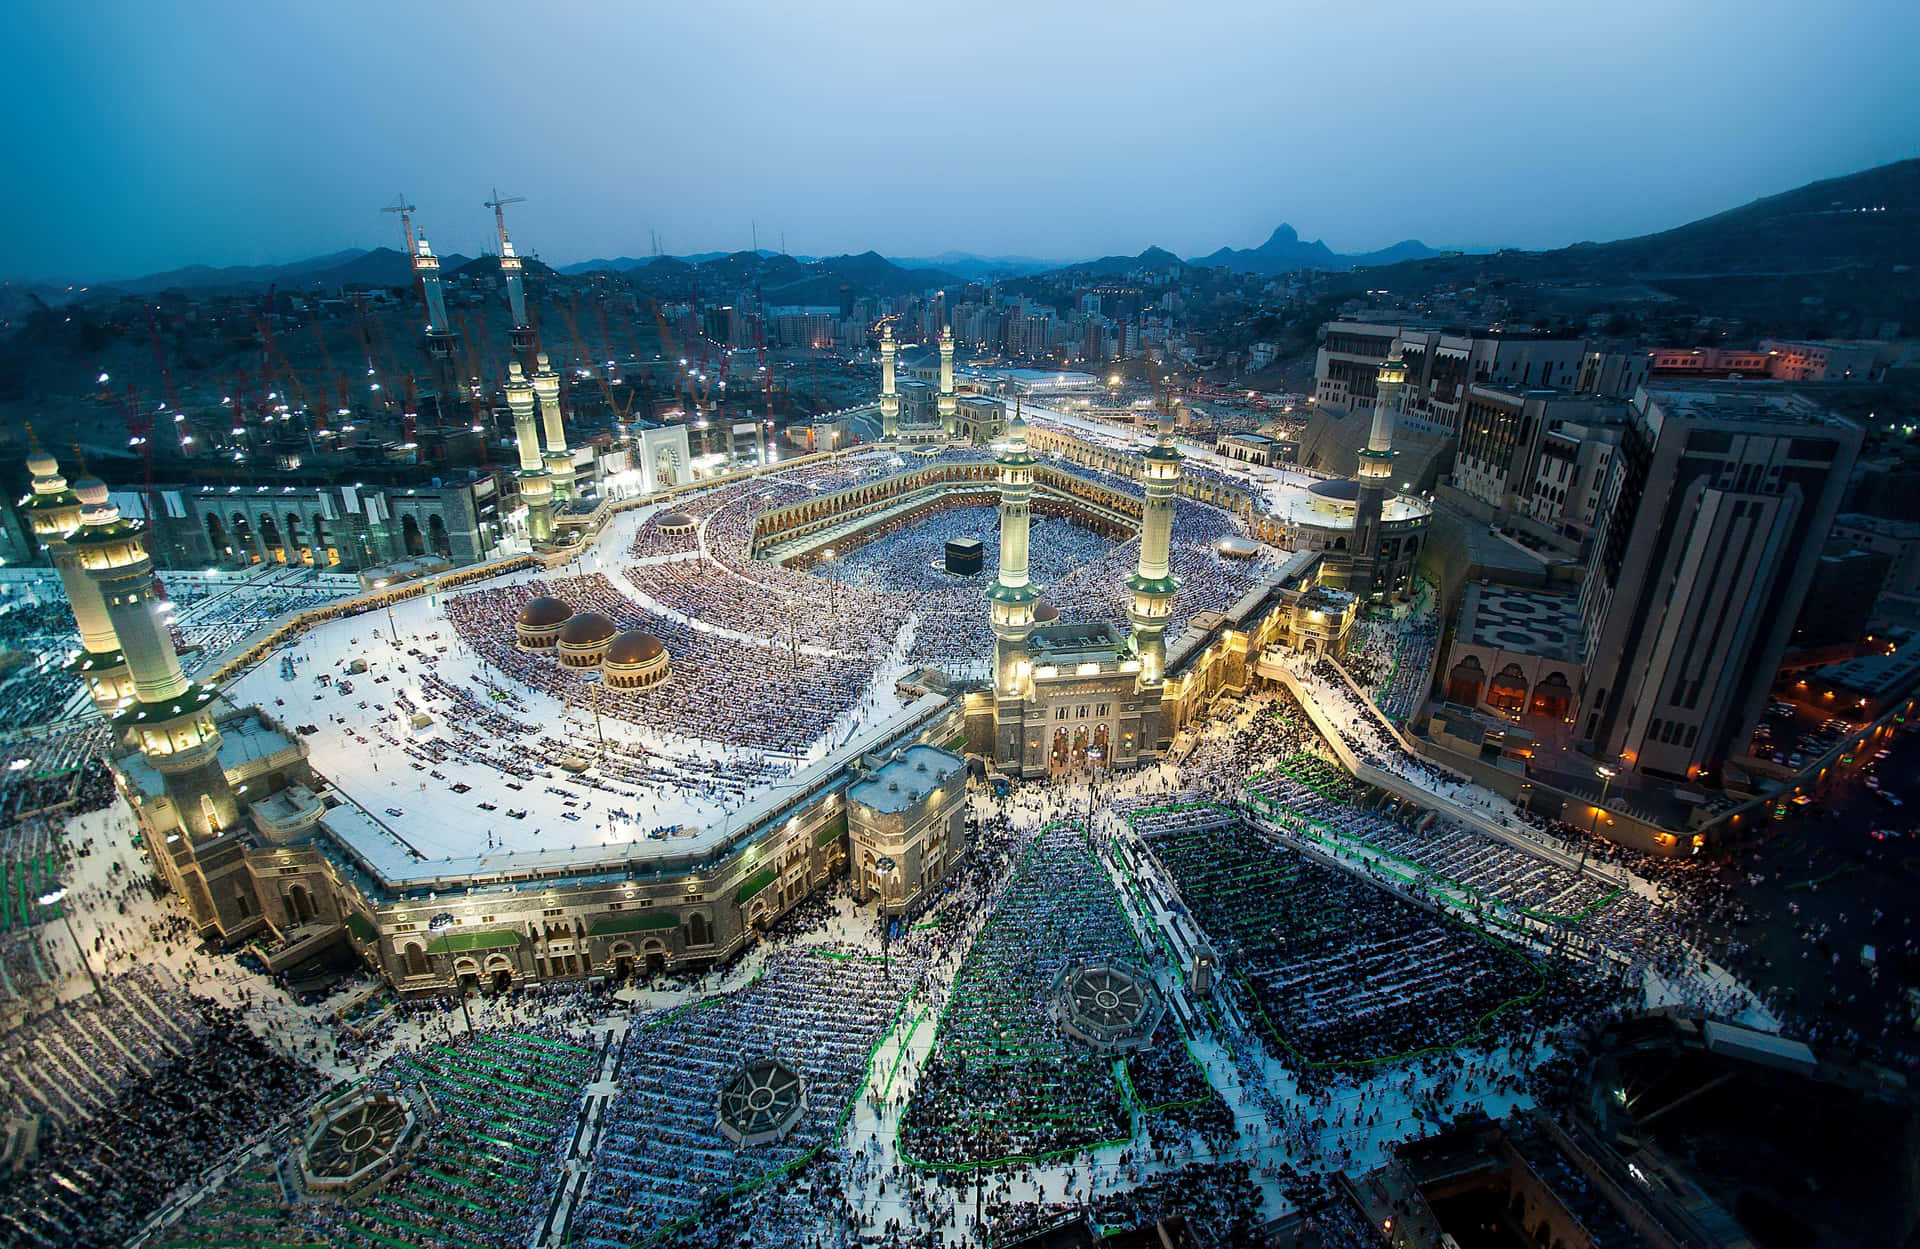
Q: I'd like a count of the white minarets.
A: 11